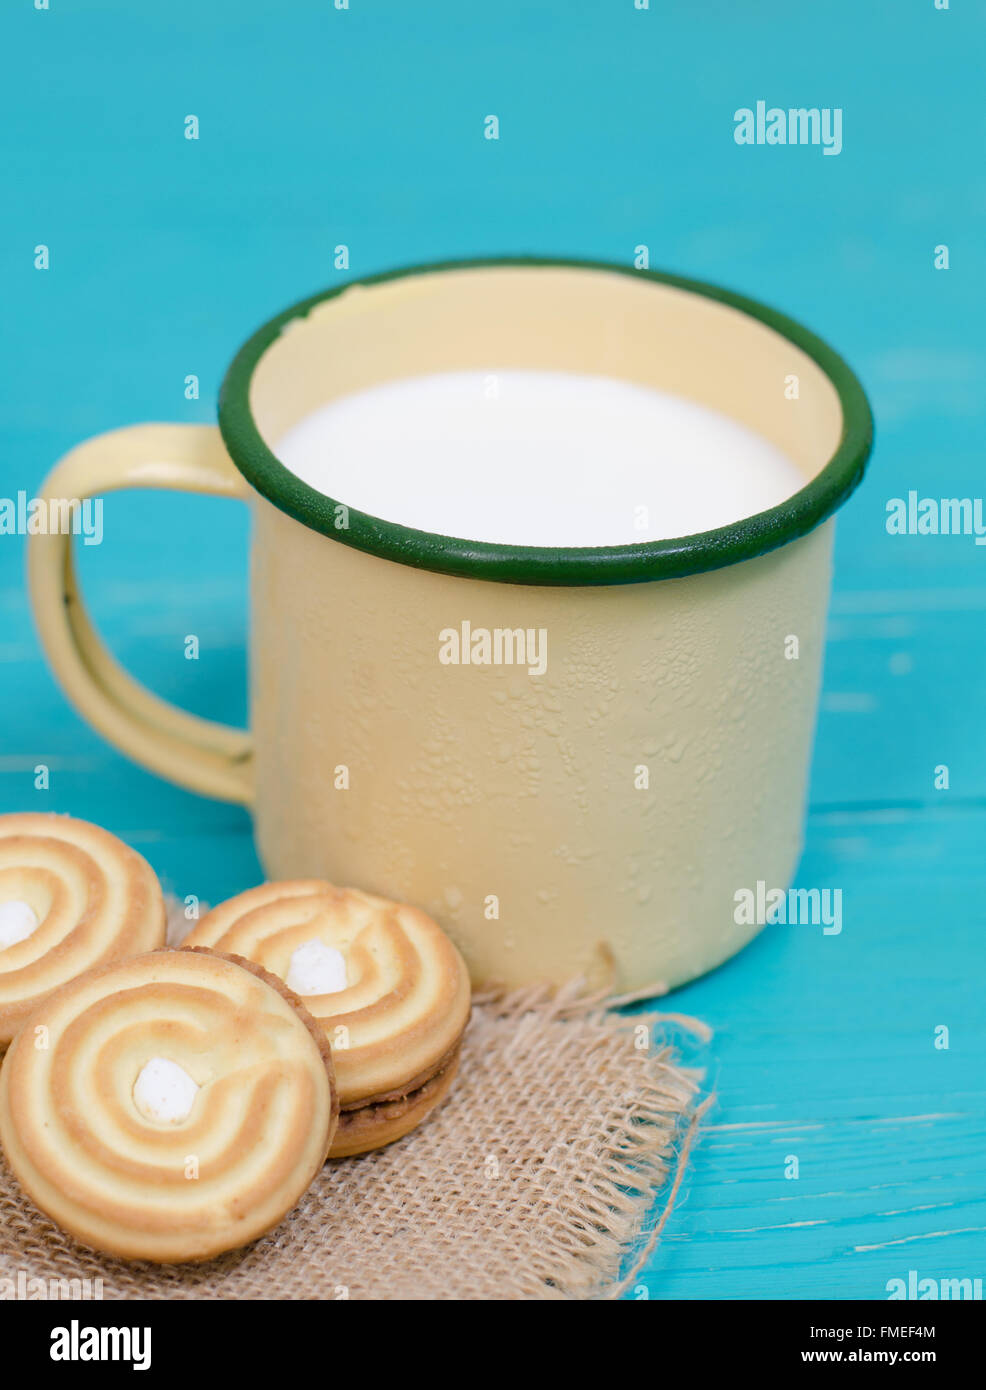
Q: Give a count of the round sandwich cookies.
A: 3